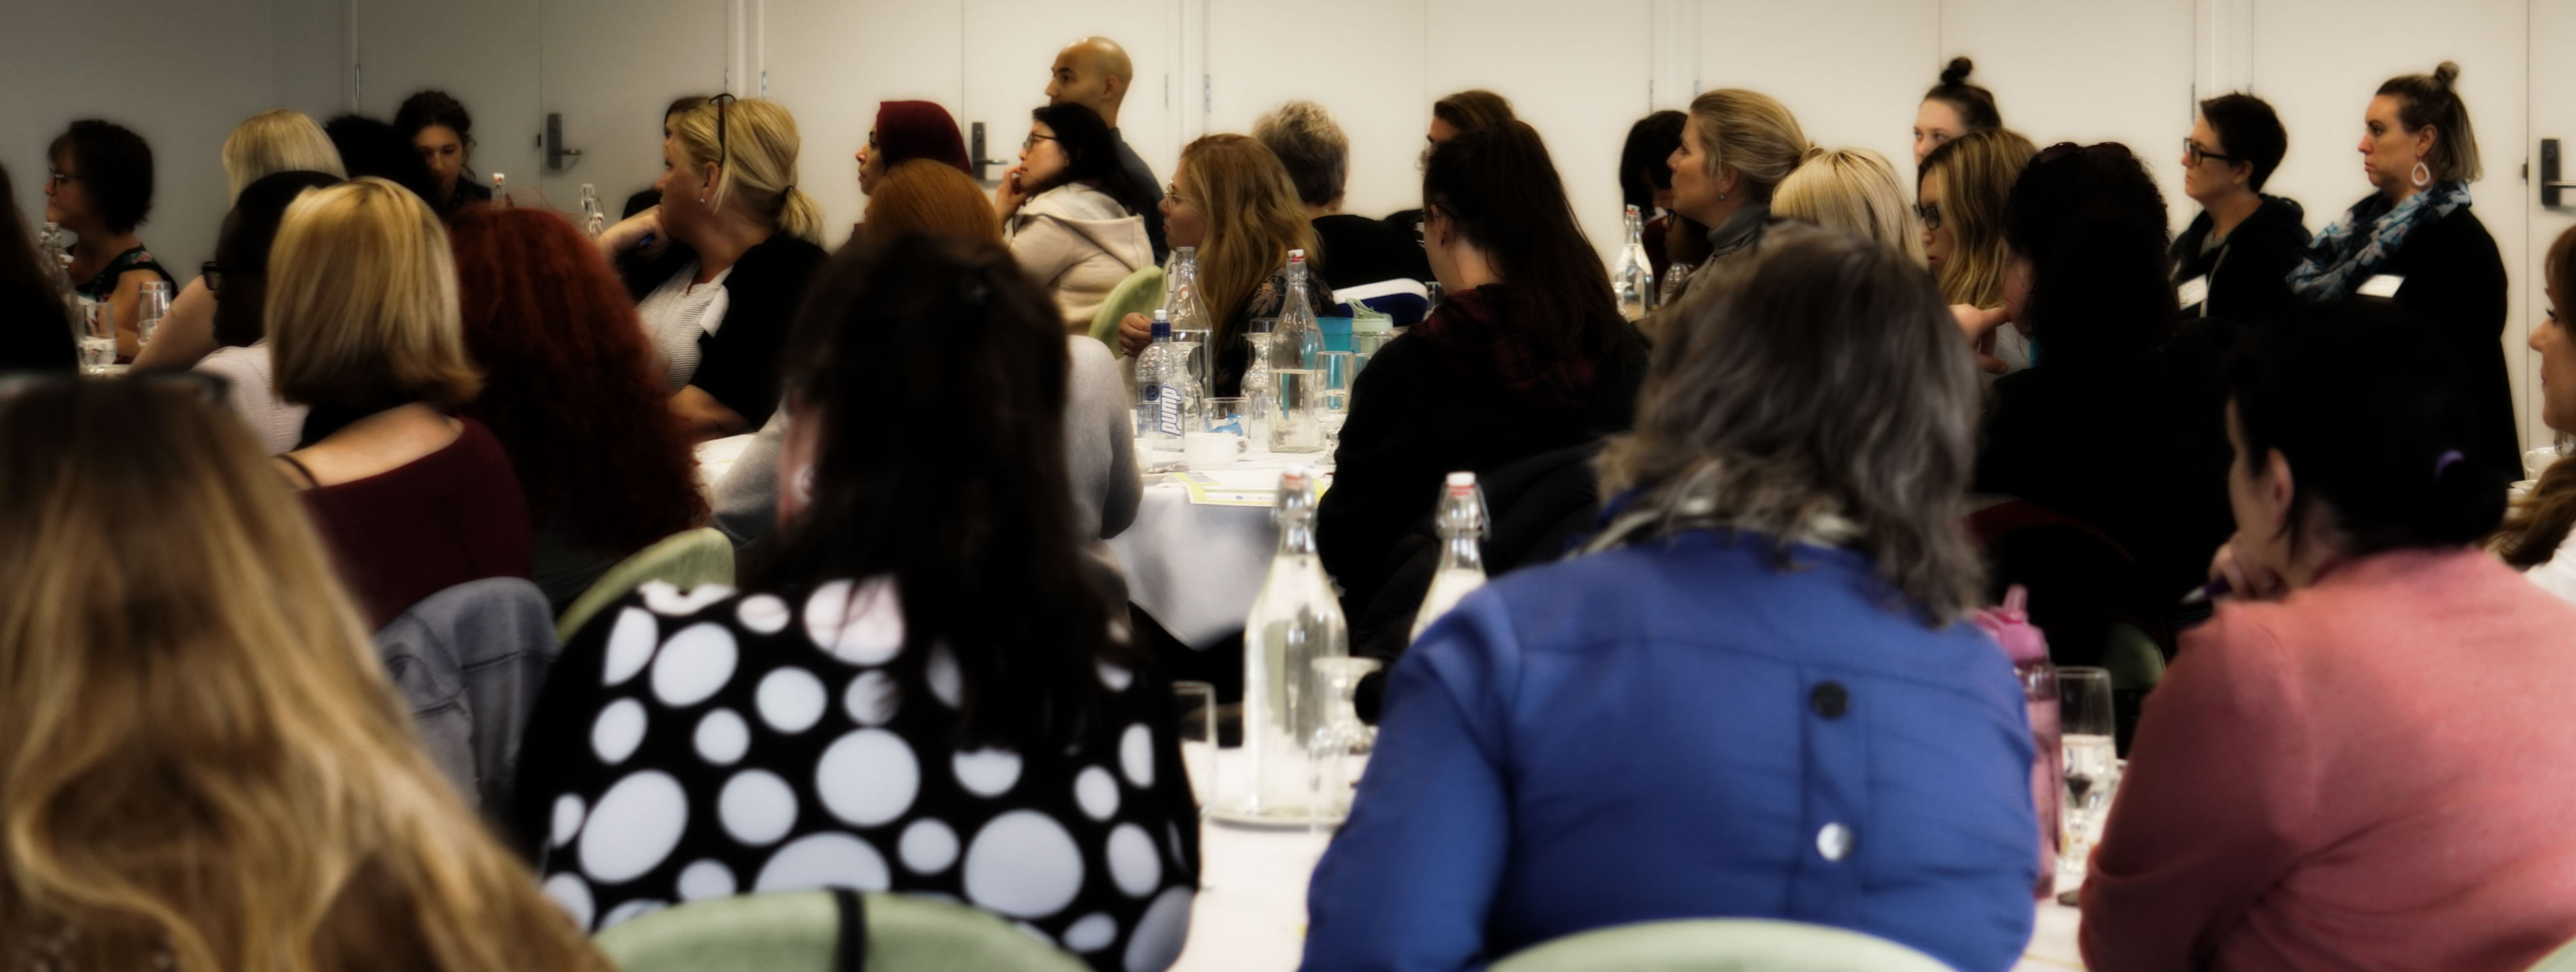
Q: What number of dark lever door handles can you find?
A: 3